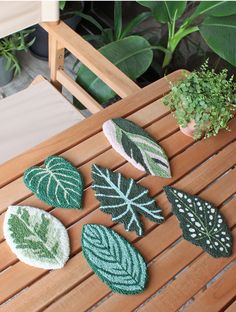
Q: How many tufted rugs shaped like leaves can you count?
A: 6